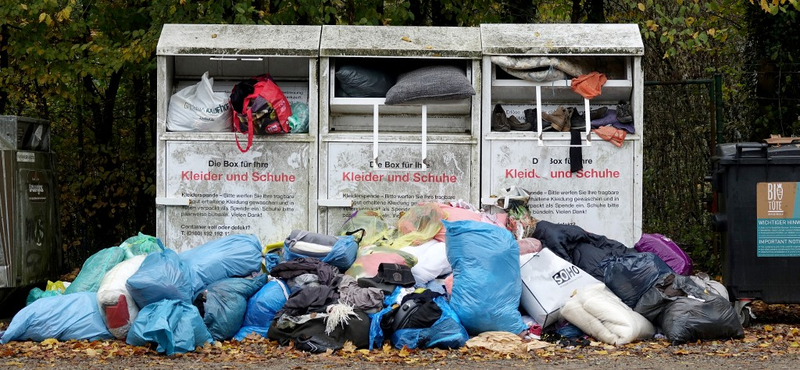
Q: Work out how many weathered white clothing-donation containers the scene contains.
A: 3